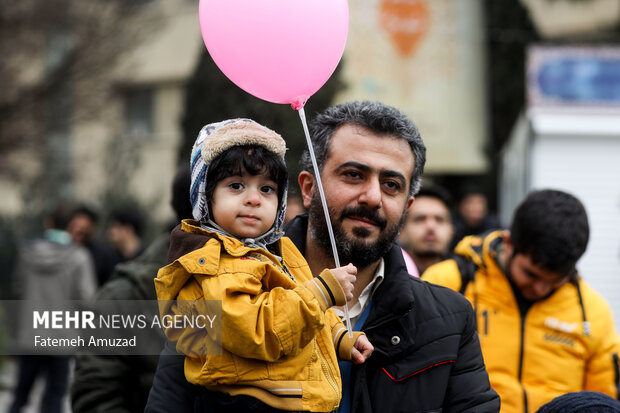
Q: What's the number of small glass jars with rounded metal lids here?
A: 0